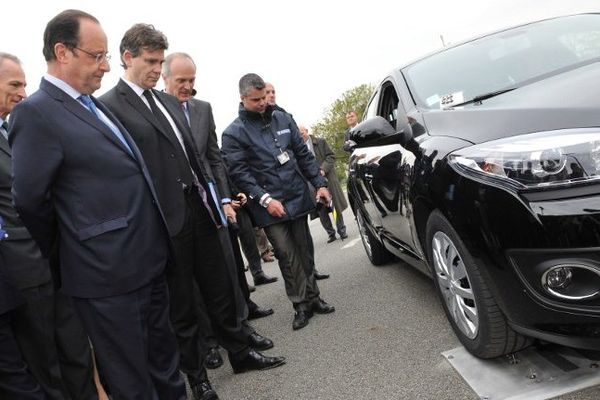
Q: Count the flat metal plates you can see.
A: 1